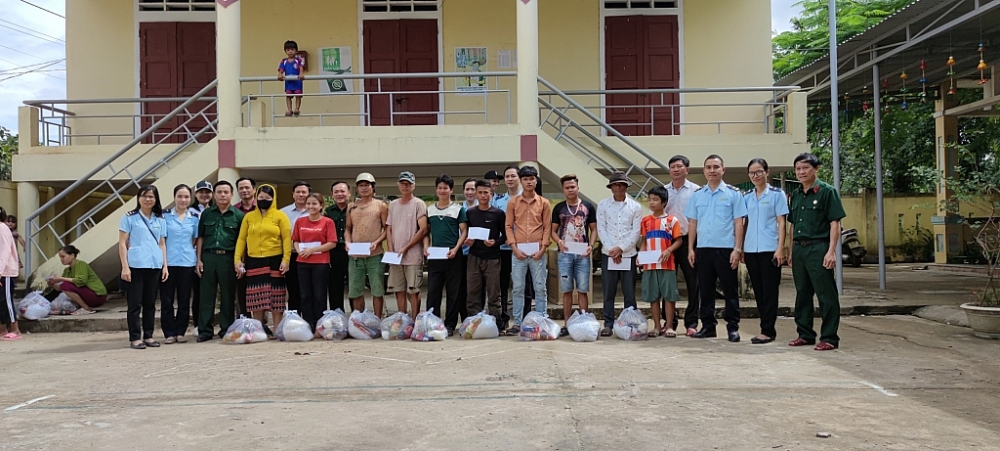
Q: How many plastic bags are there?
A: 12